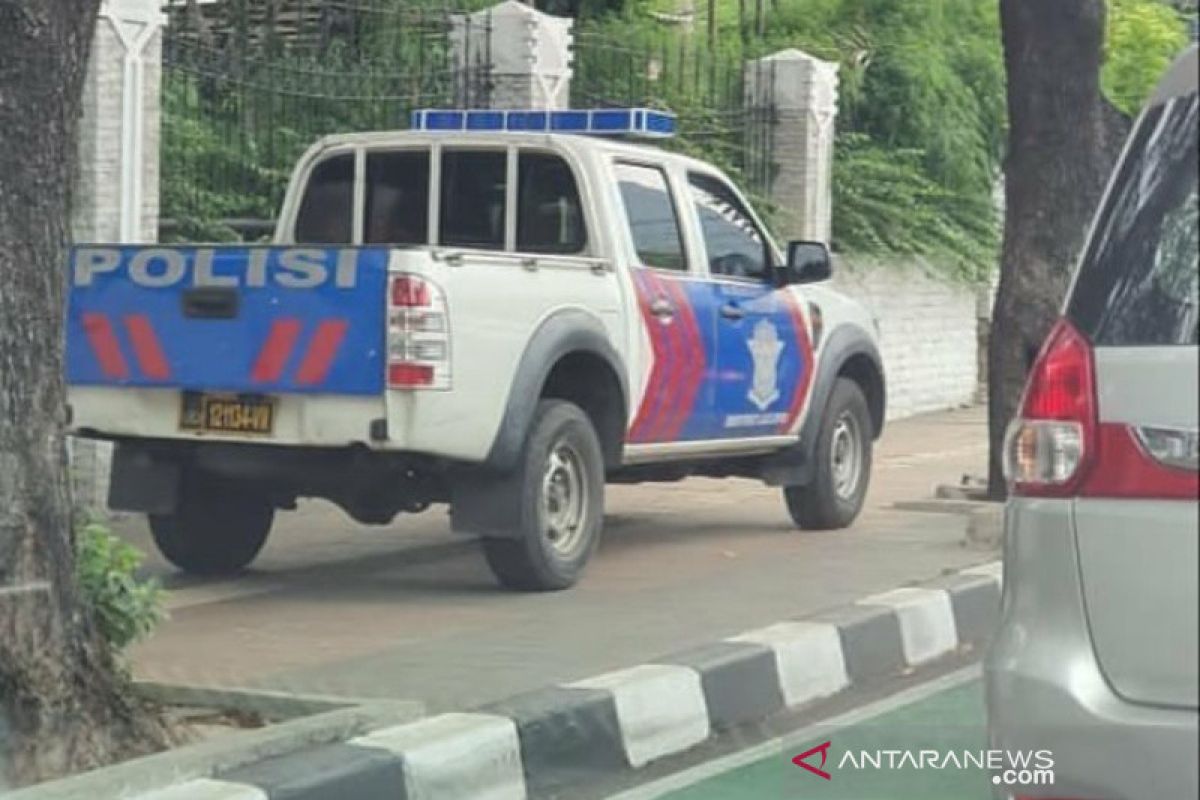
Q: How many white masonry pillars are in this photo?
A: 3